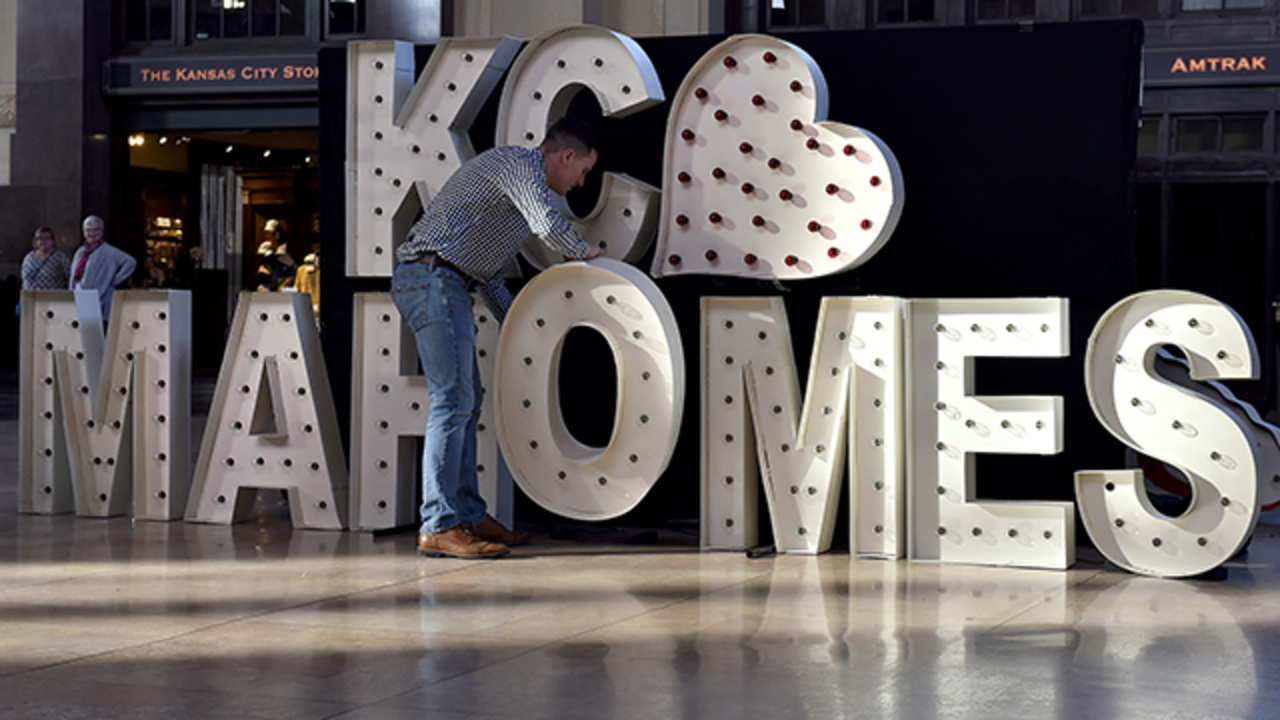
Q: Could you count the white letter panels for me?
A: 9